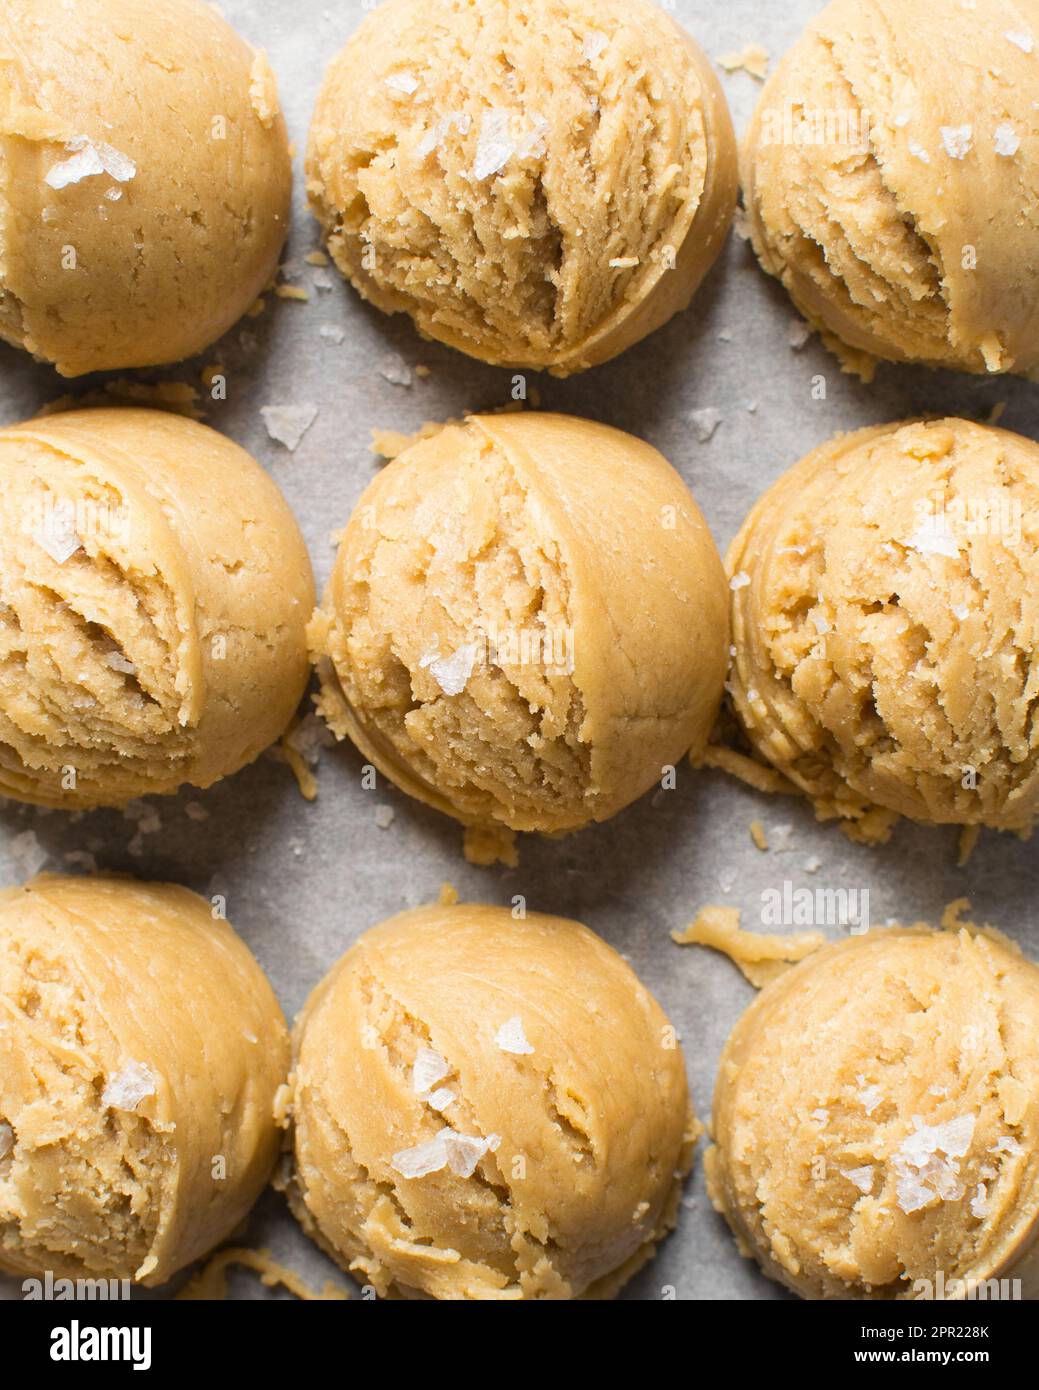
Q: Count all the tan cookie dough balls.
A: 9